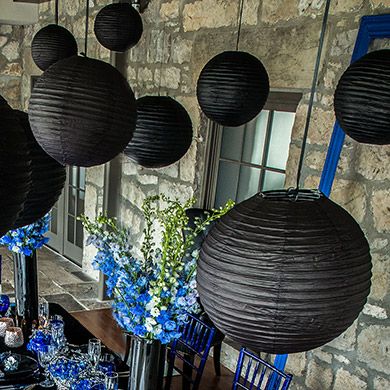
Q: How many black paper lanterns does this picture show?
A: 9